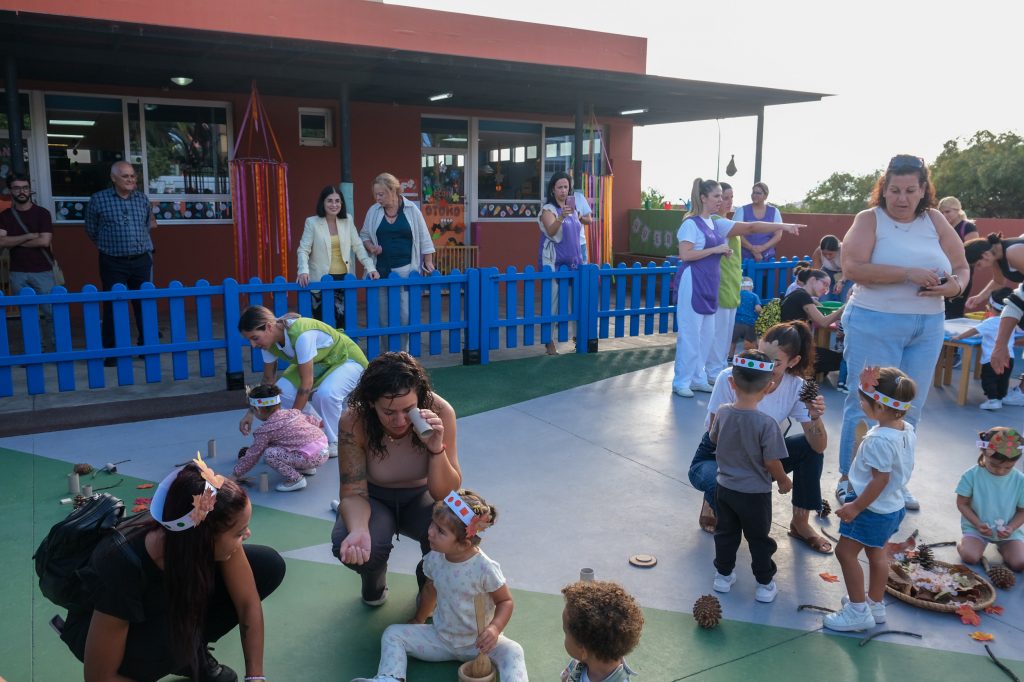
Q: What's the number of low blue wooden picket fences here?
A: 1